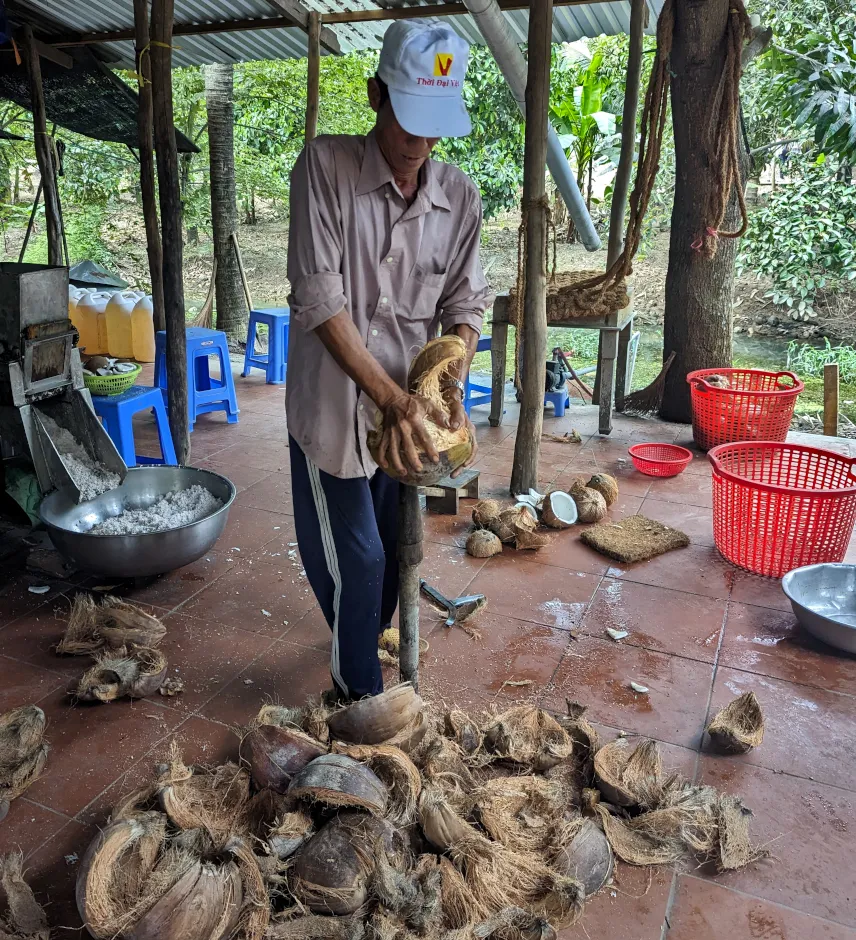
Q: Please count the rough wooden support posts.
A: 6